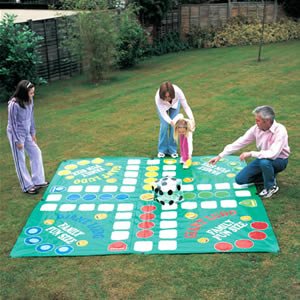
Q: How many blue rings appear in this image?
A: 4